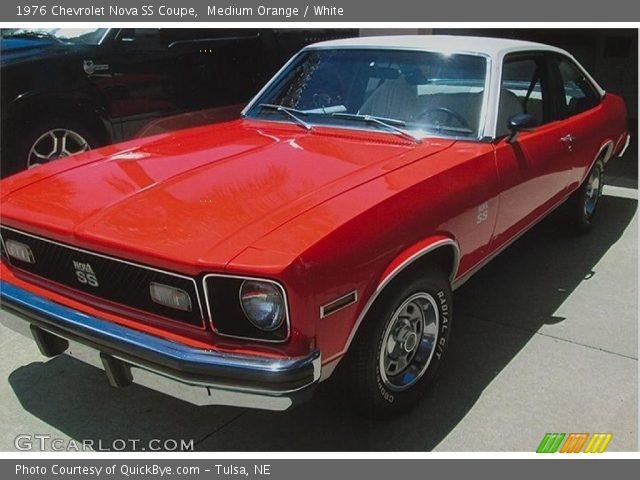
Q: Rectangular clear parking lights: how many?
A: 2